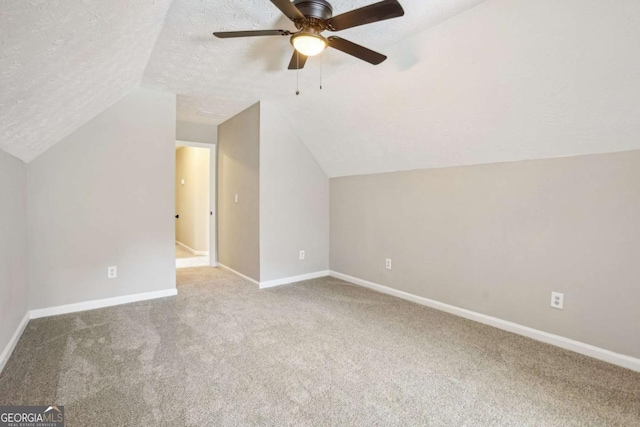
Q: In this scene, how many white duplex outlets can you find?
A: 4